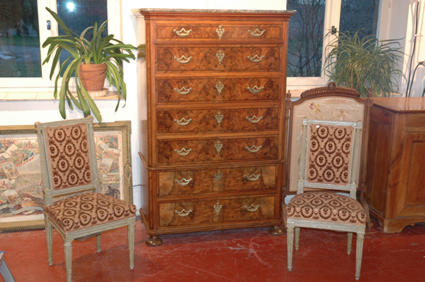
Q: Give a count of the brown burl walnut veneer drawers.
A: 7